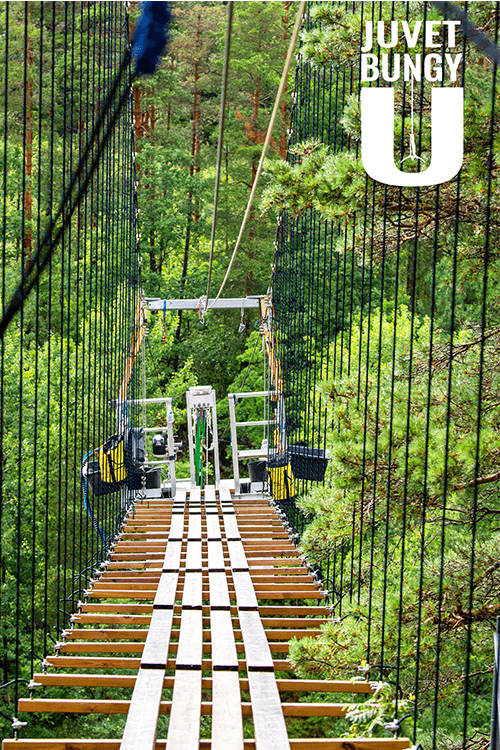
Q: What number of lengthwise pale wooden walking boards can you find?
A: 4